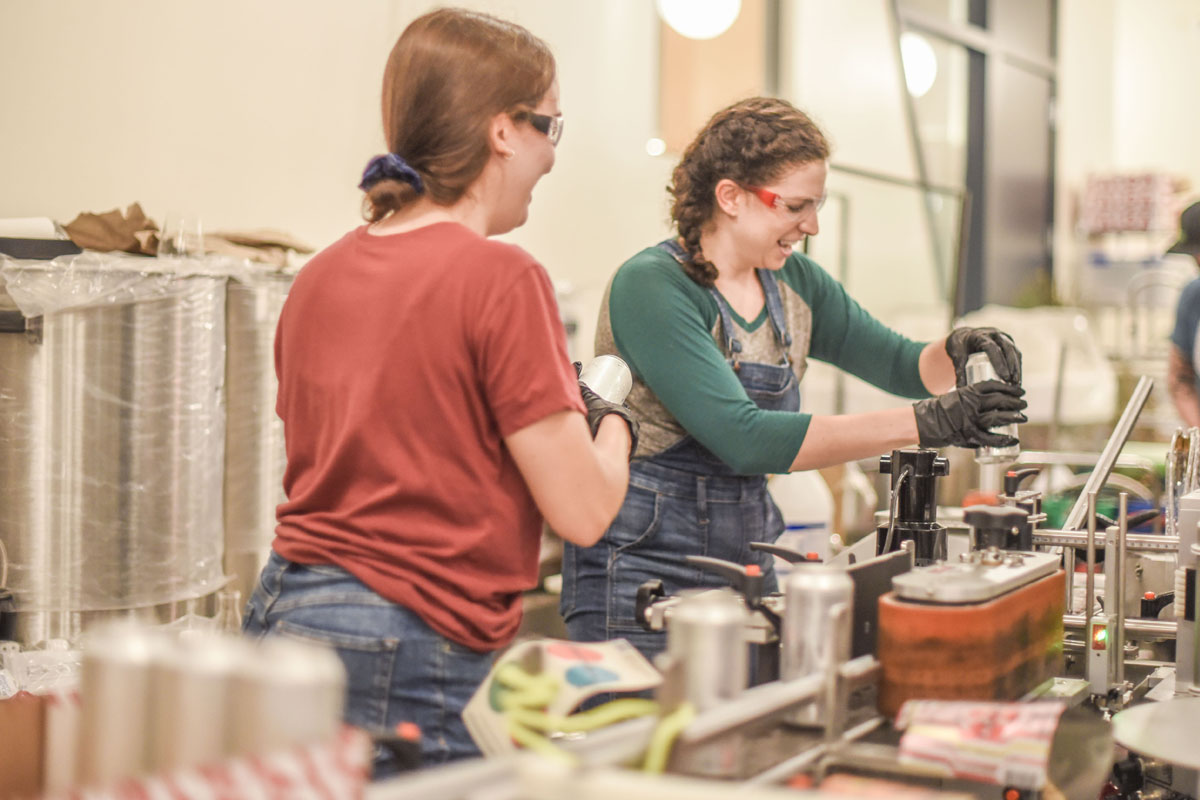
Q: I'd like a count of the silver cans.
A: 7